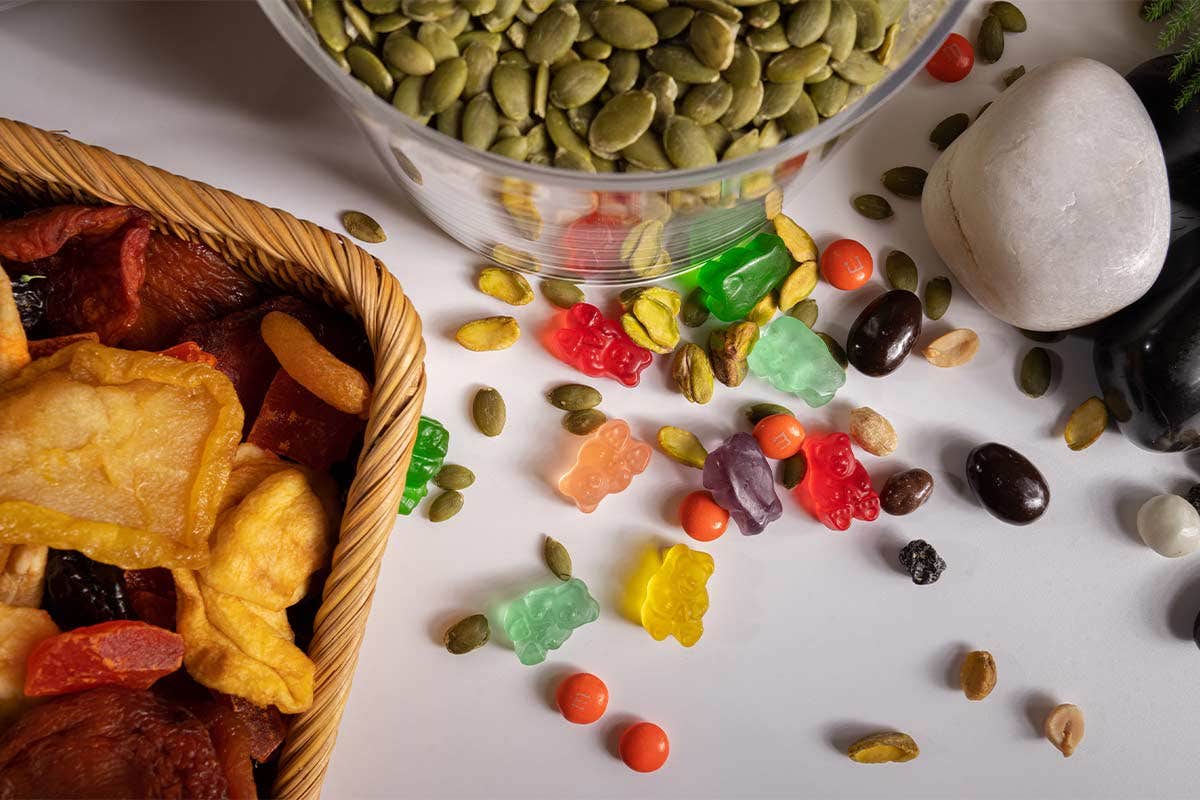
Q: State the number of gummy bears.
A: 9